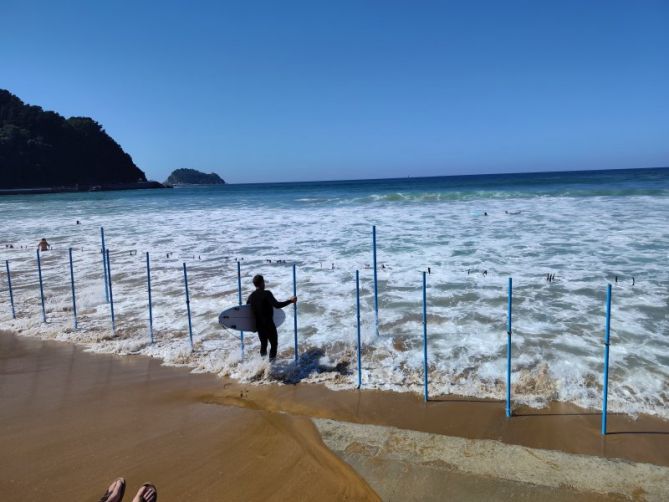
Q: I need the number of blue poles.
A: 14